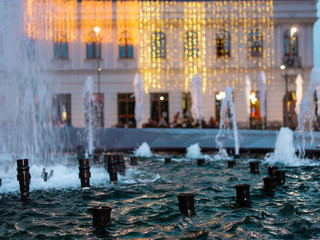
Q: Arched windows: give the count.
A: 8